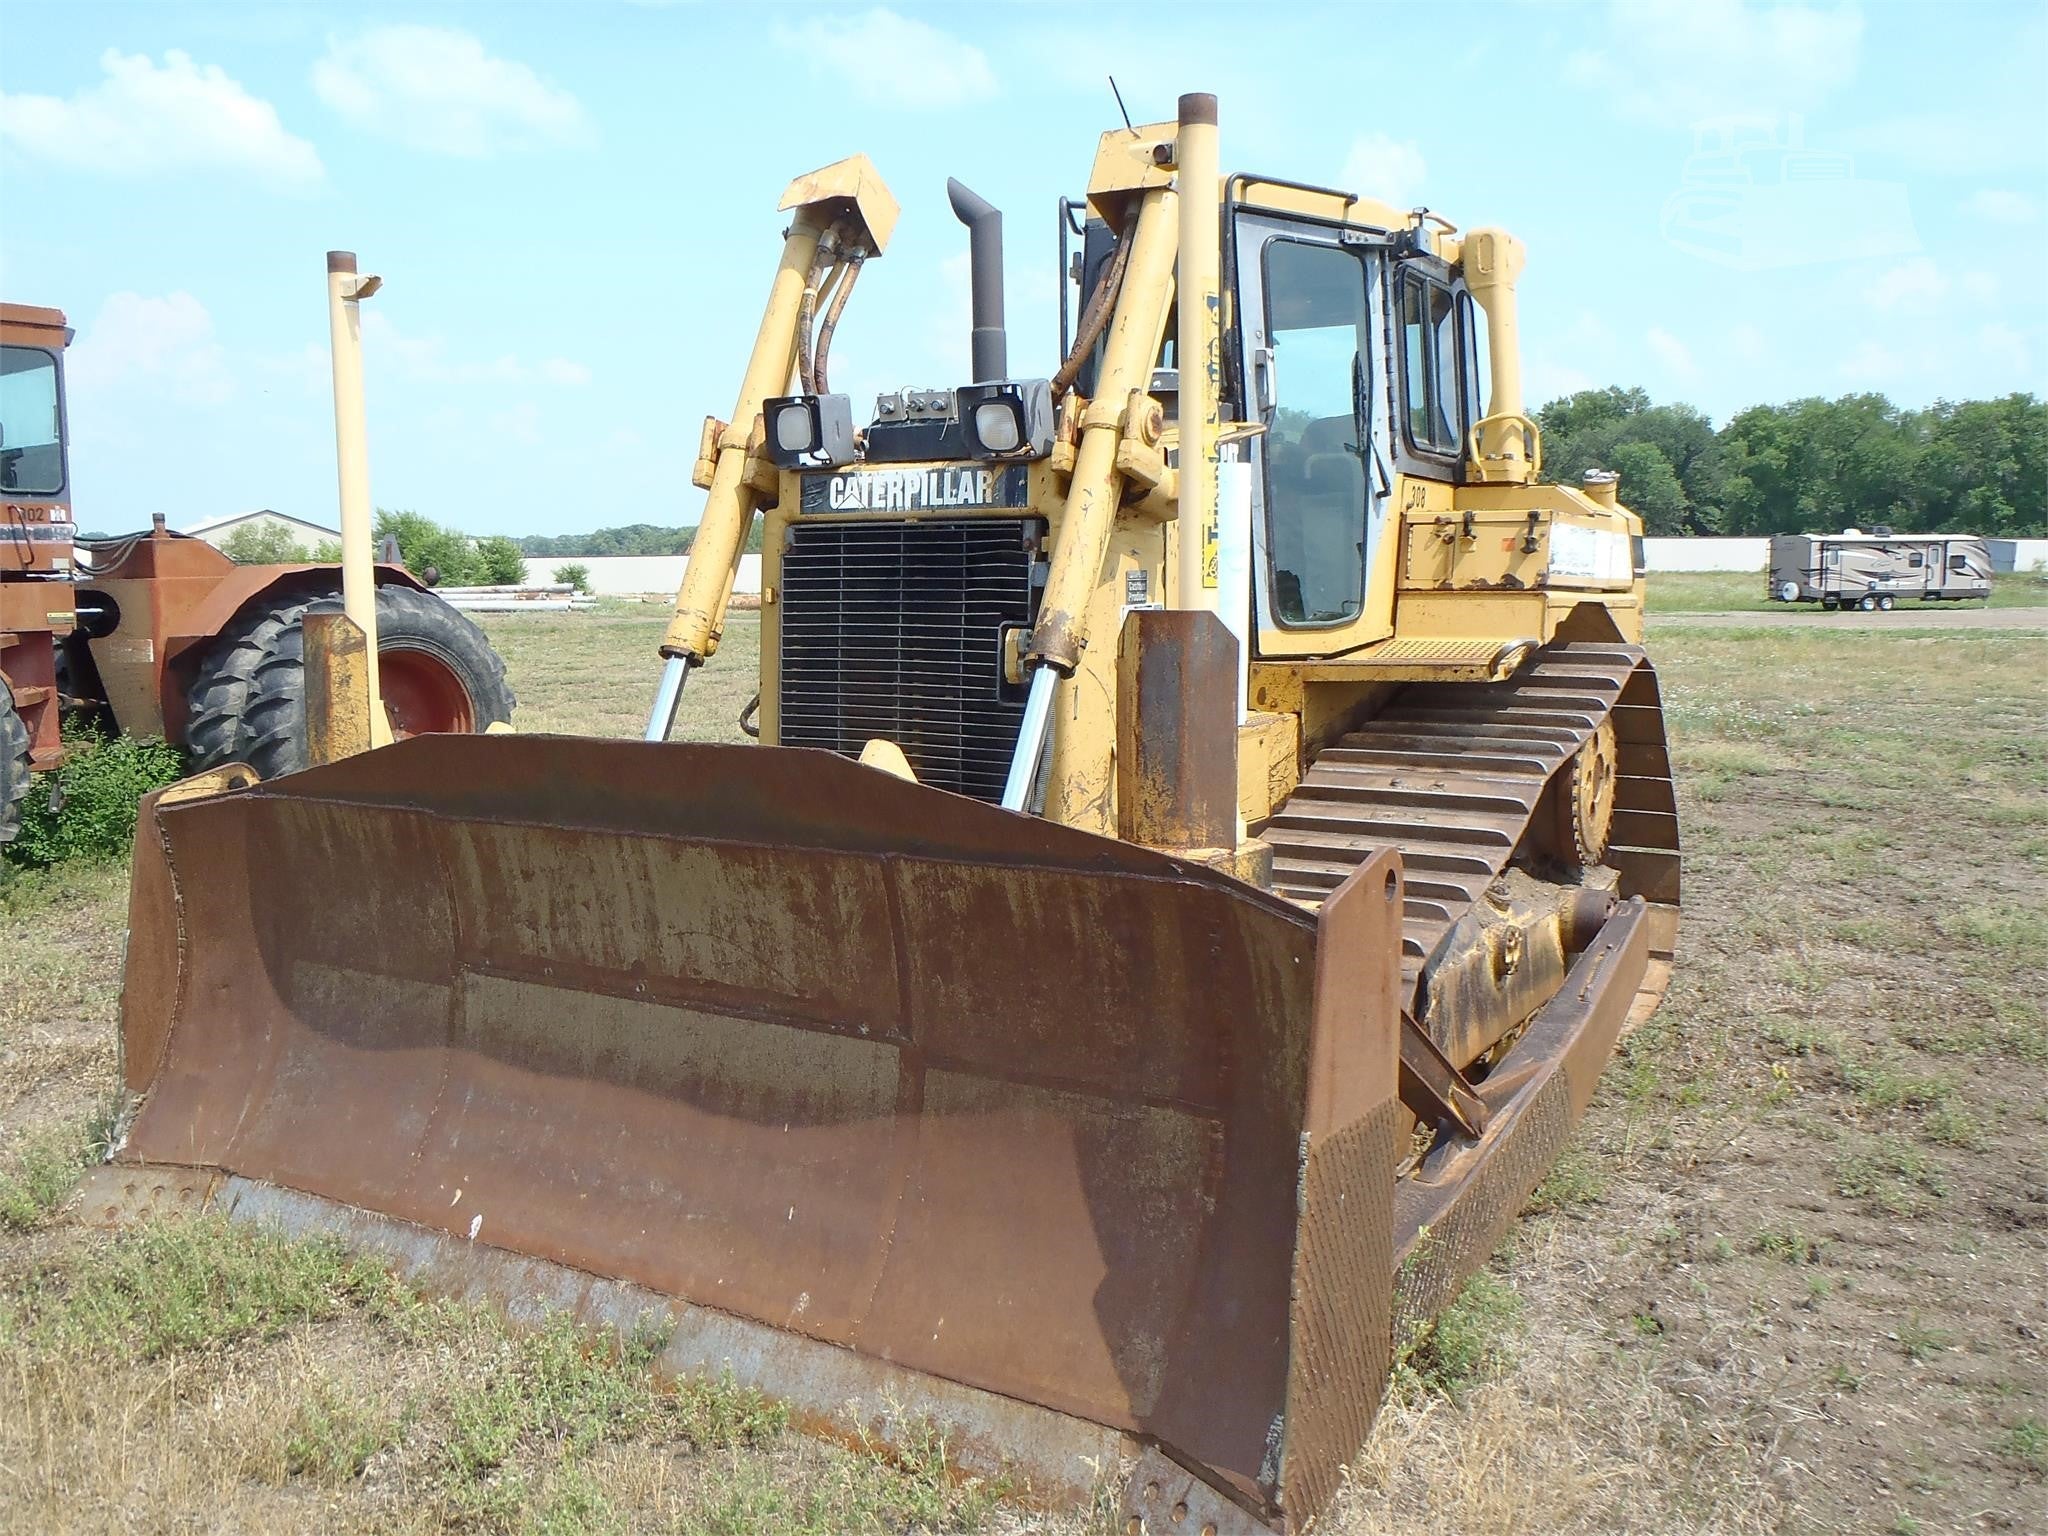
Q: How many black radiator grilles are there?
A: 1